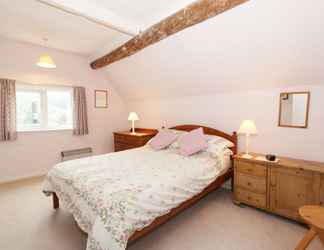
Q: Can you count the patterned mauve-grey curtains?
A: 2